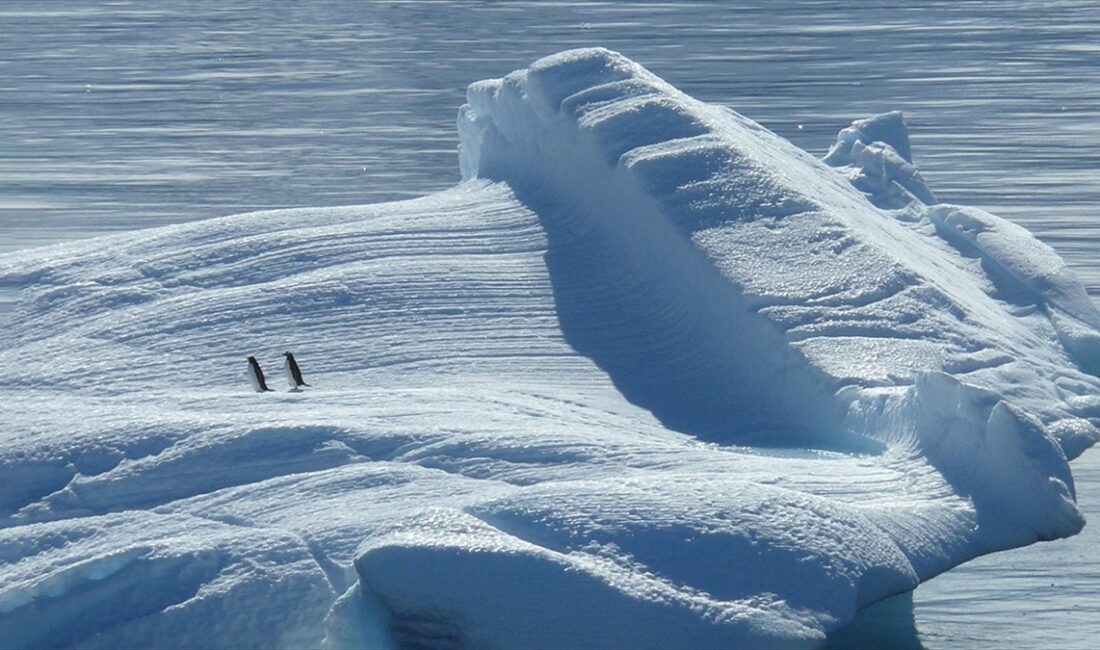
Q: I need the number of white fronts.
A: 2